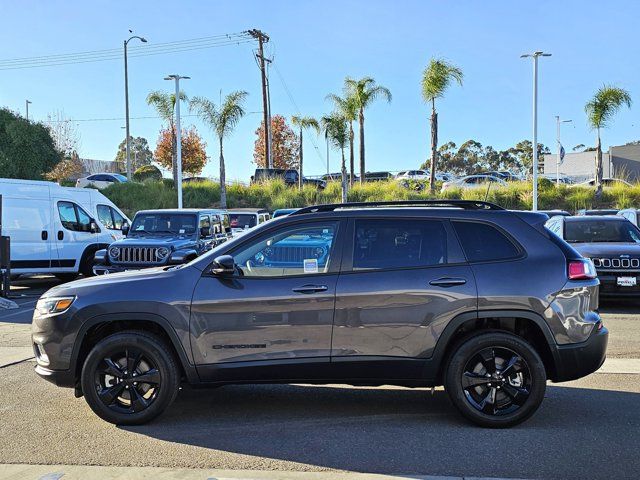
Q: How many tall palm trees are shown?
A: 8